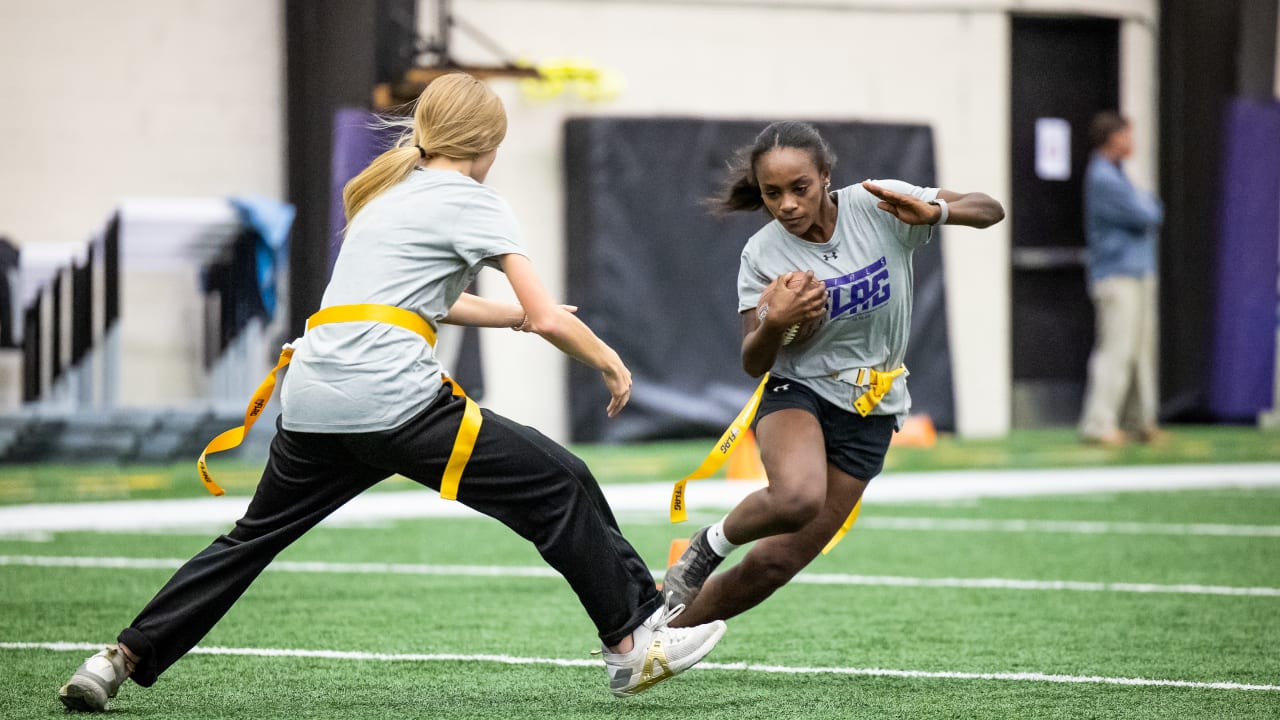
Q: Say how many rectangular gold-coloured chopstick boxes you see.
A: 0